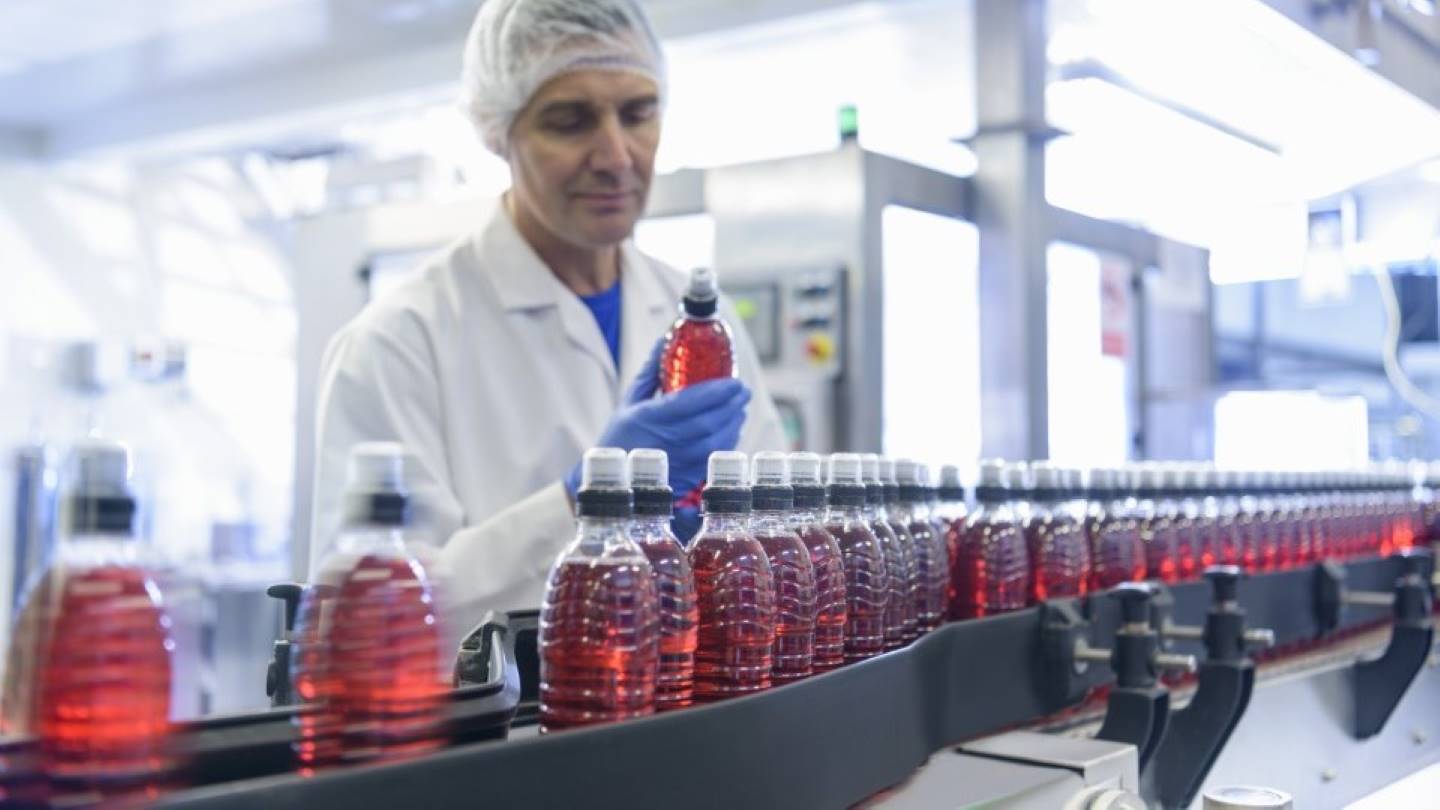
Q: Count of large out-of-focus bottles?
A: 2